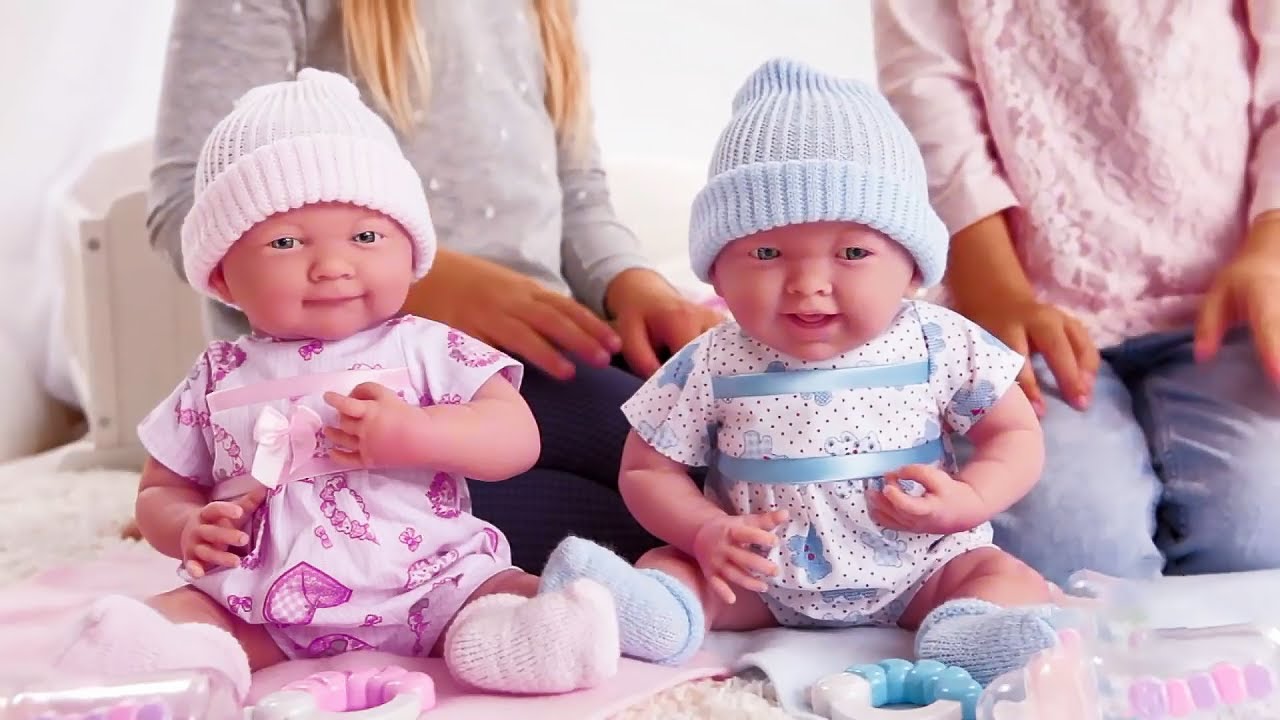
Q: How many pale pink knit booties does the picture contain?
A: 2